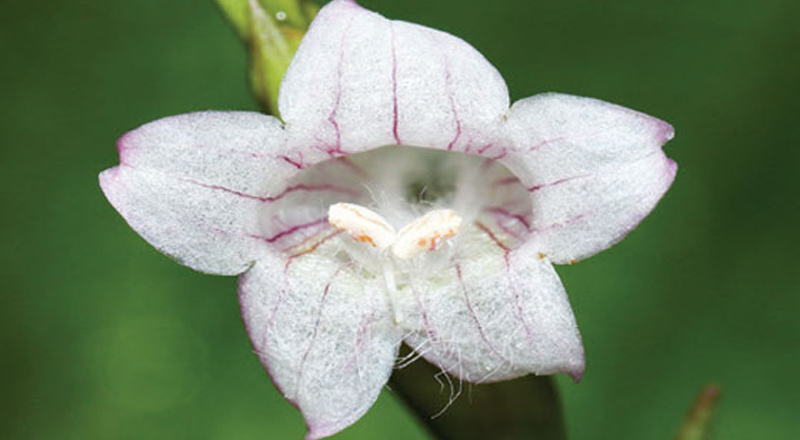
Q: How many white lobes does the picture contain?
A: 5